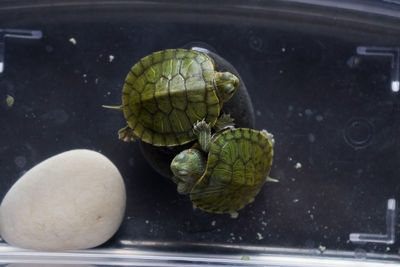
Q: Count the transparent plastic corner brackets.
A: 3